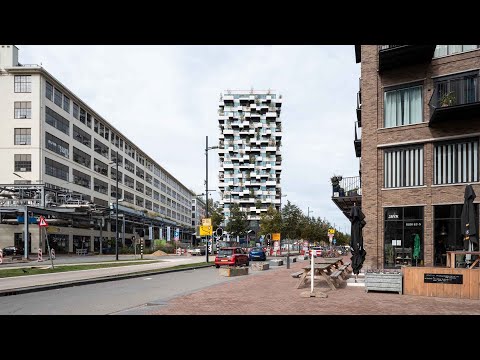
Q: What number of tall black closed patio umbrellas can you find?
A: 2